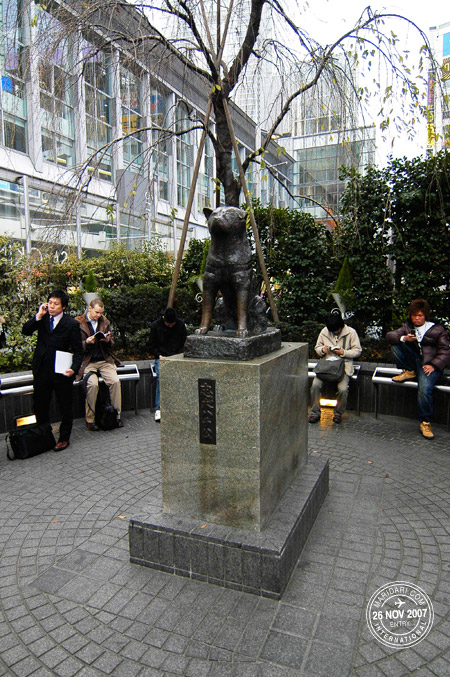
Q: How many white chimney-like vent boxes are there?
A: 0